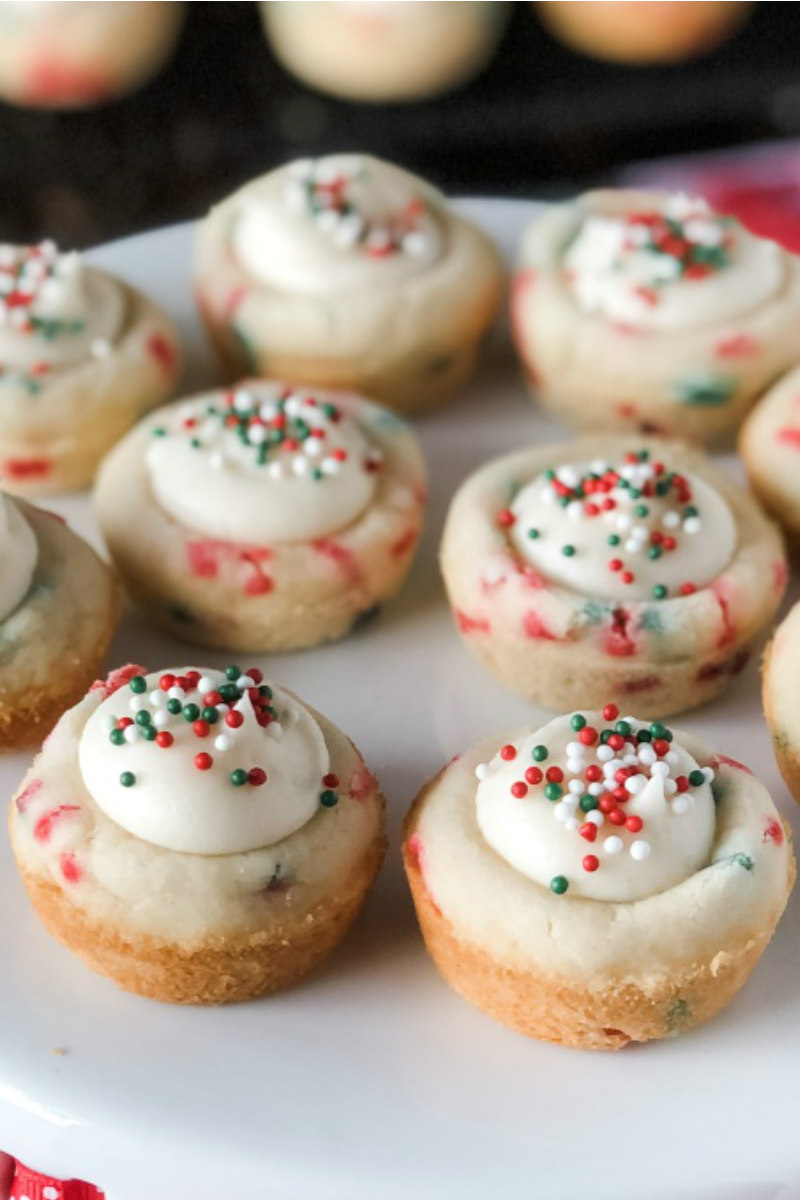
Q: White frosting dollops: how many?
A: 8